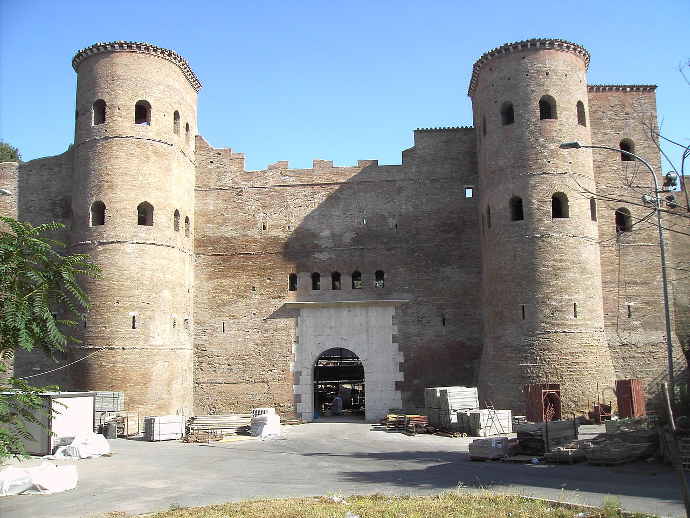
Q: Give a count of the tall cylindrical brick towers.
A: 2